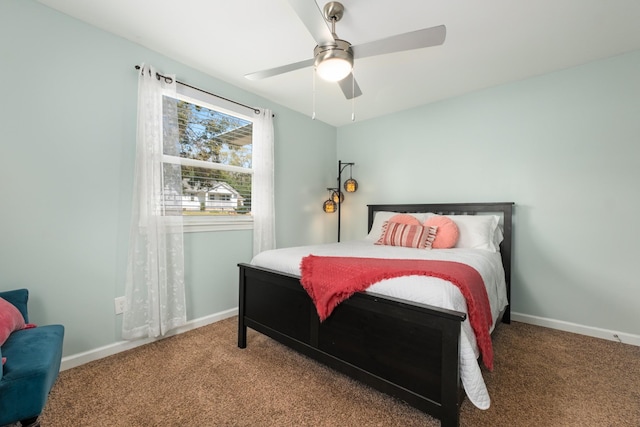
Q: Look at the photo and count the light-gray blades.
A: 4